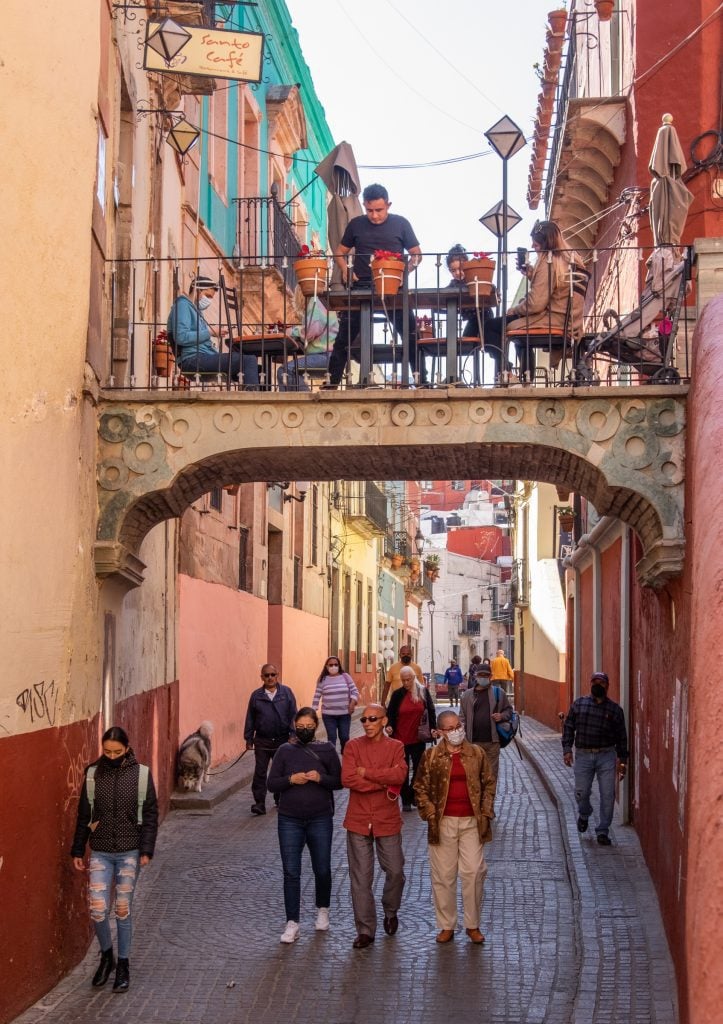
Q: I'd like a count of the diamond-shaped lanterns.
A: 4